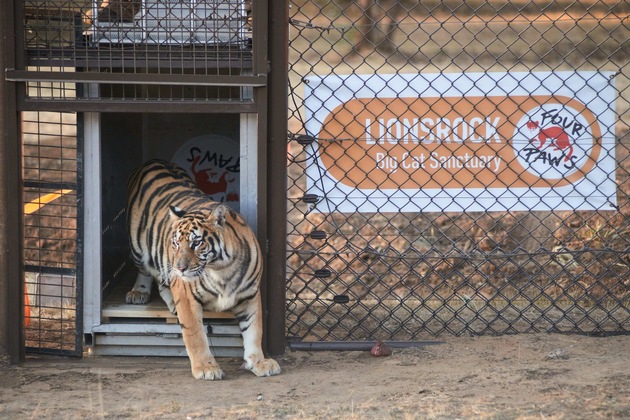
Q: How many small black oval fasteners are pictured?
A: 5